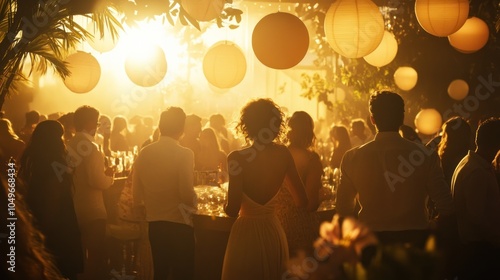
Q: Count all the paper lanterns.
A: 13